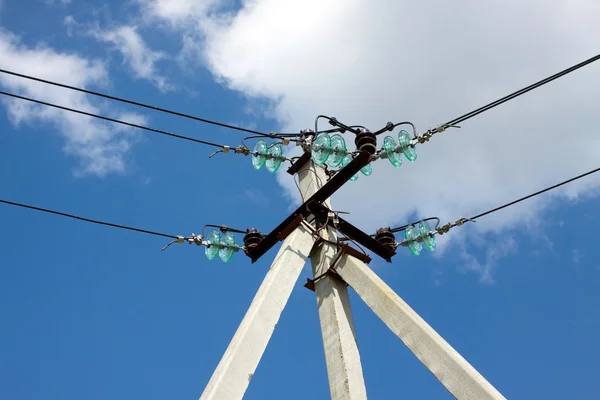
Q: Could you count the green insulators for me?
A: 12